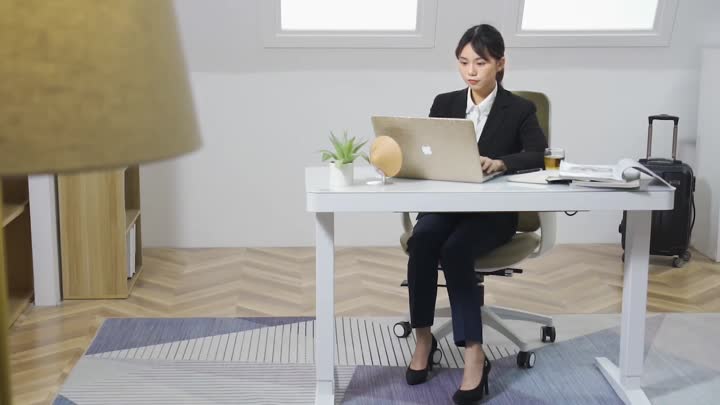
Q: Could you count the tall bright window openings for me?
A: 2